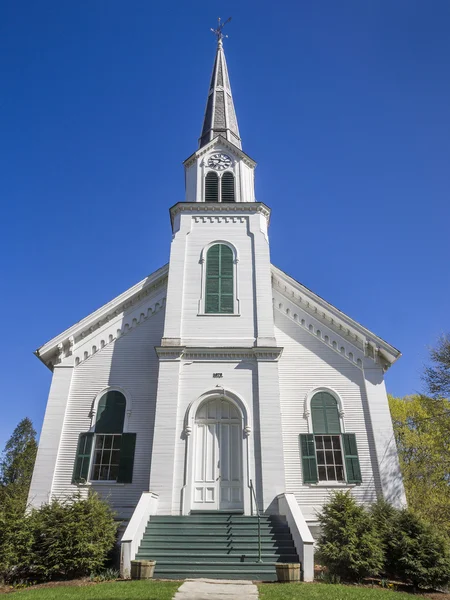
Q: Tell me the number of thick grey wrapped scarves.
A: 0